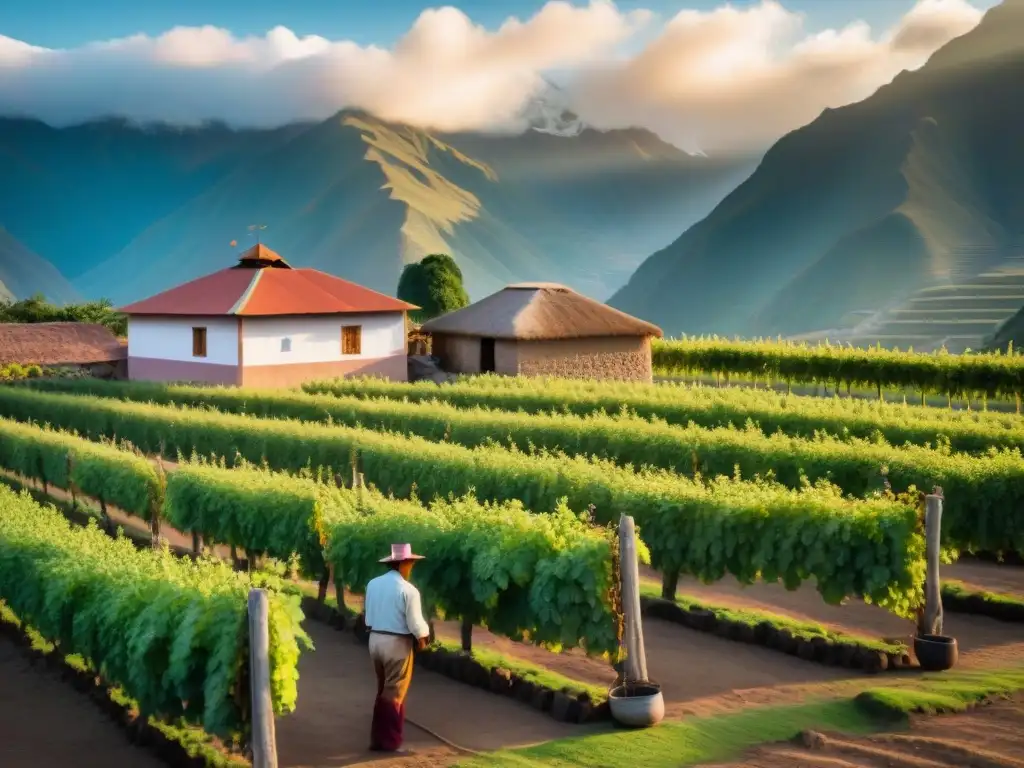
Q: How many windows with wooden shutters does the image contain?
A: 2